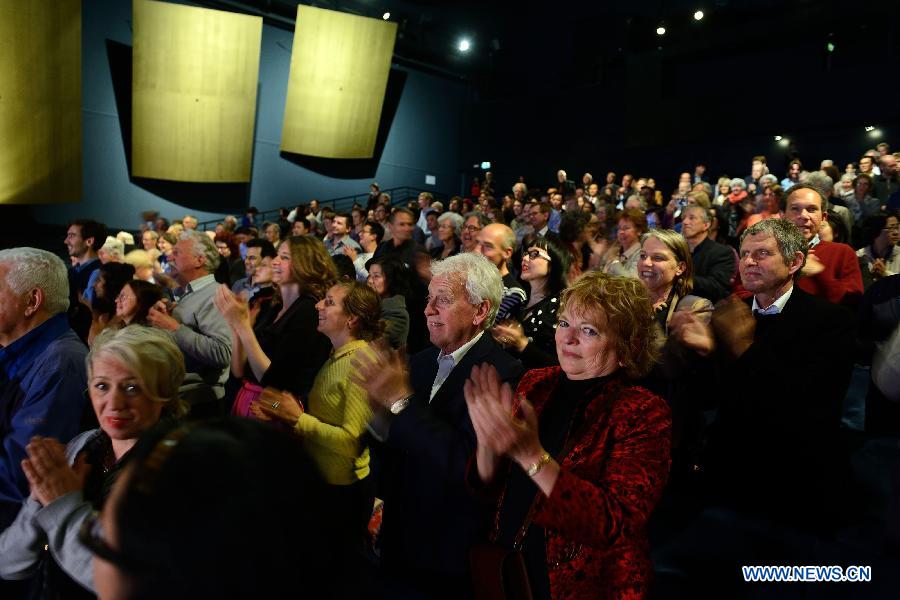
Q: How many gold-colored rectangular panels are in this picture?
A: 3